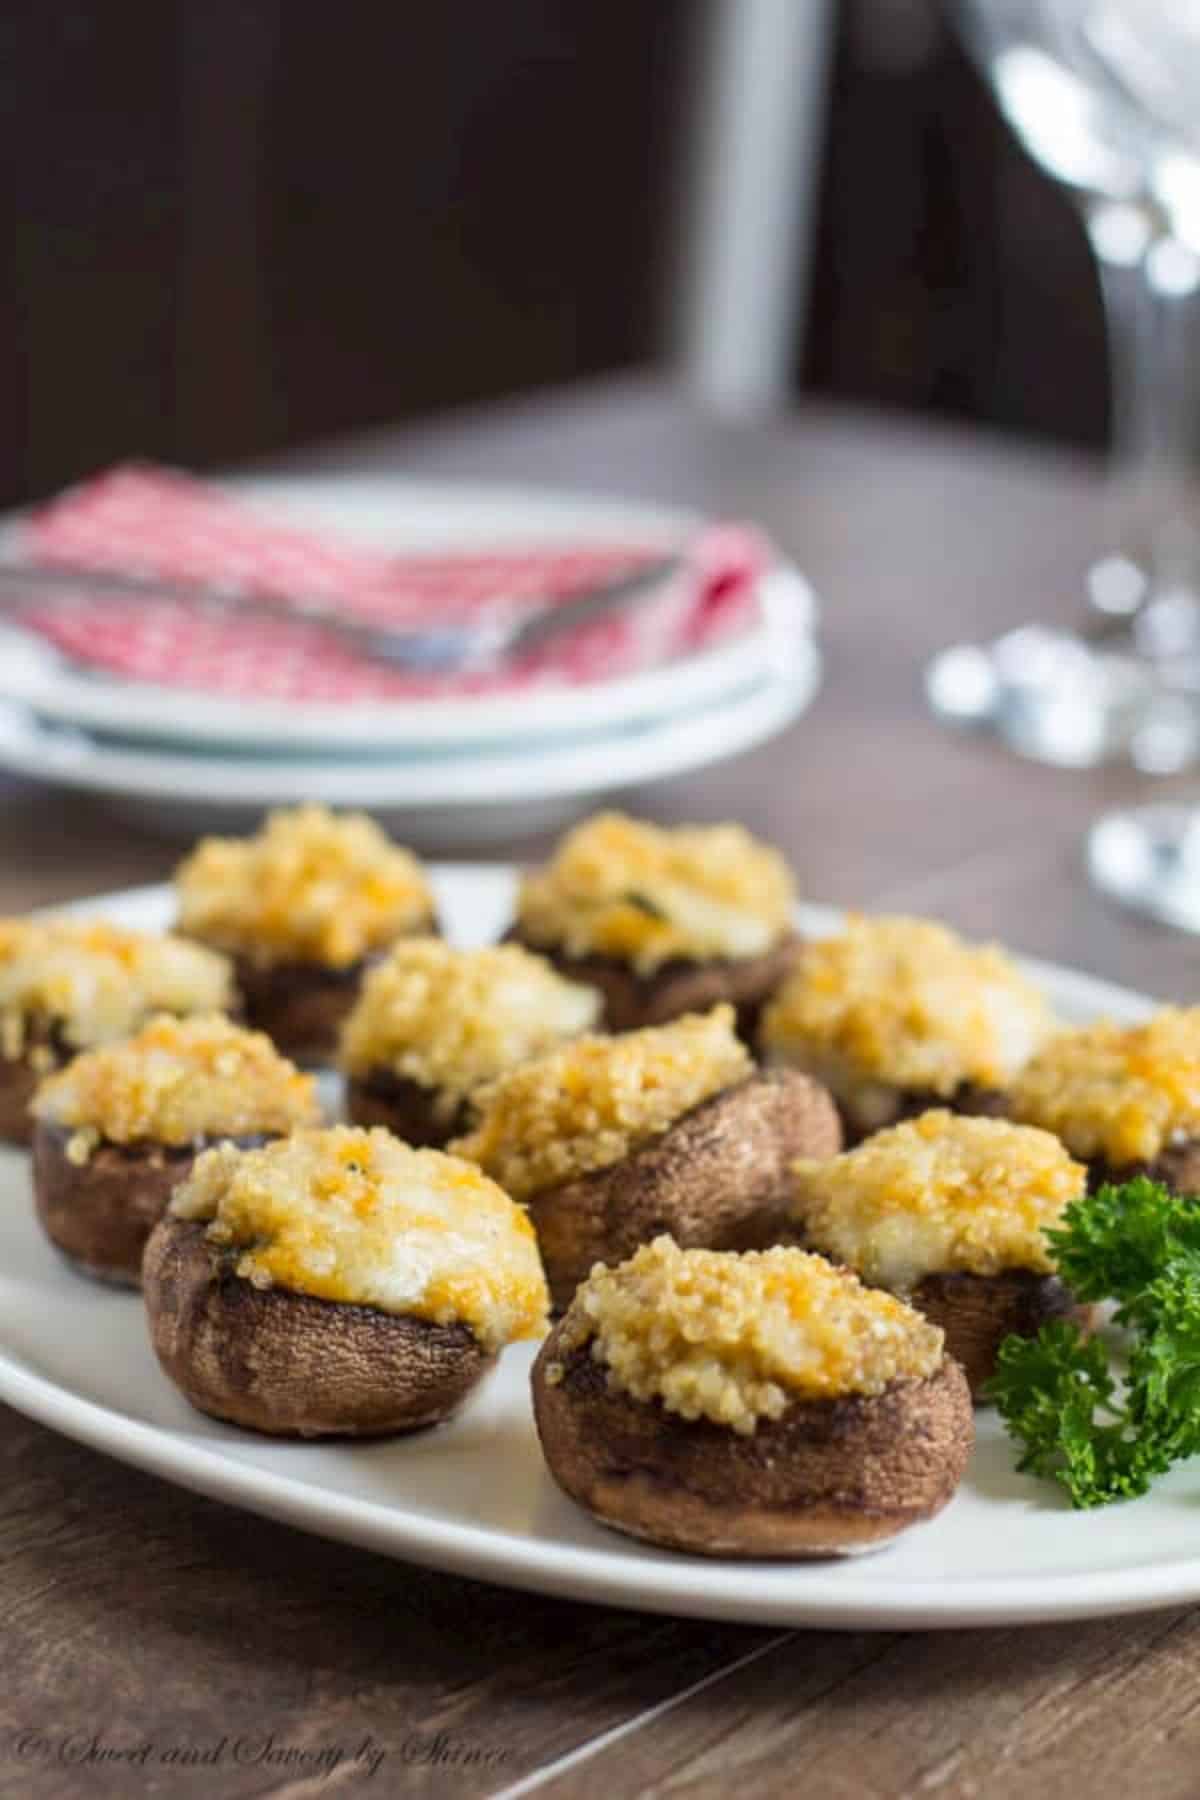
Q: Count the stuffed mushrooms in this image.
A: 11